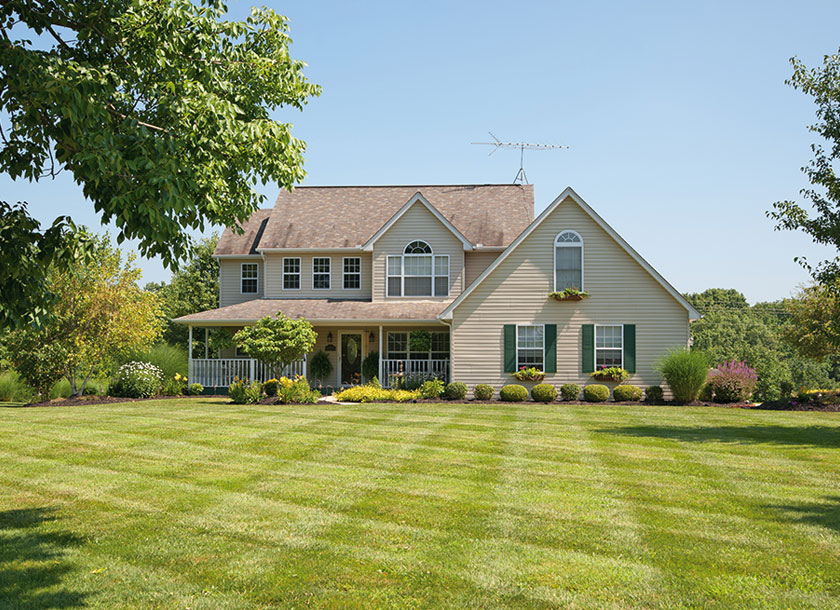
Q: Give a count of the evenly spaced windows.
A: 3